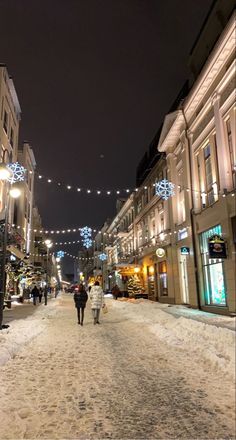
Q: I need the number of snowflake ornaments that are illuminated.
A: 6